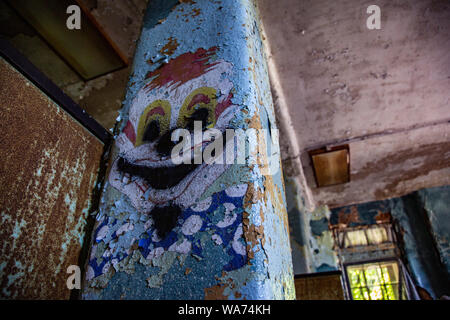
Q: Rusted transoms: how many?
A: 1